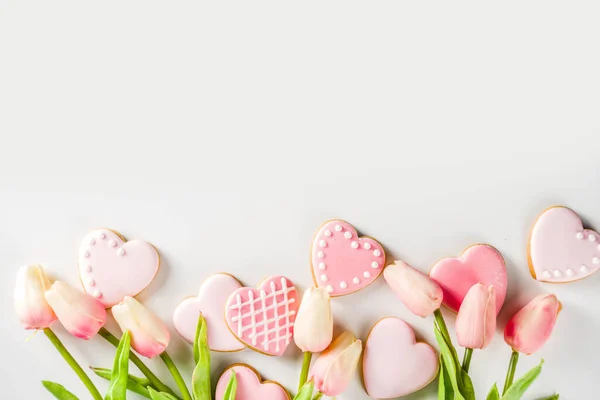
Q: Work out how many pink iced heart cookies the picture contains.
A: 8